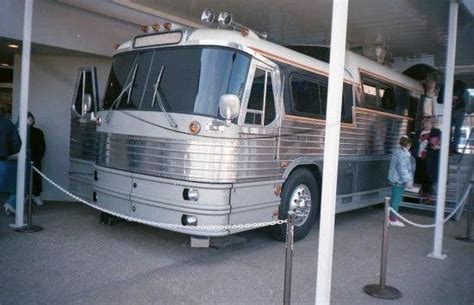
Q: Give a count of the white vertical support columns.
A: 3